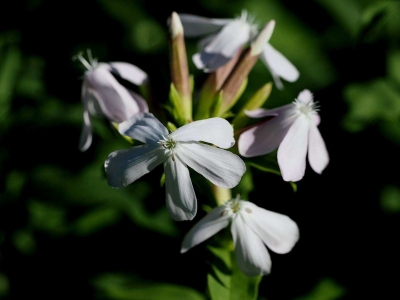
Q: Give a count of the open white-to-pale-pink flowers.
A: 5